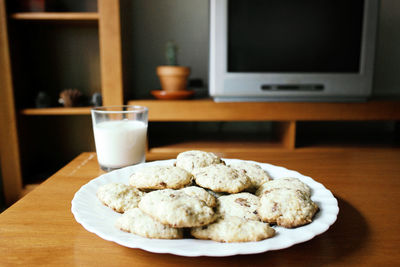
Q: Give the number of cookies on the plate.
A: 12